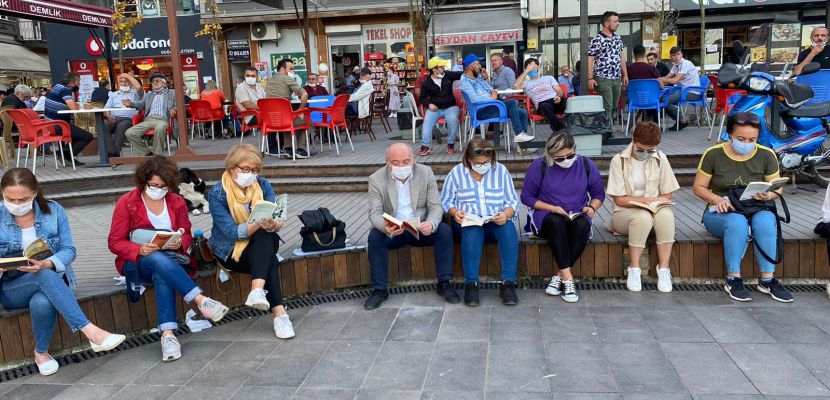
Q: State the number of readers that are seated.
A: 8